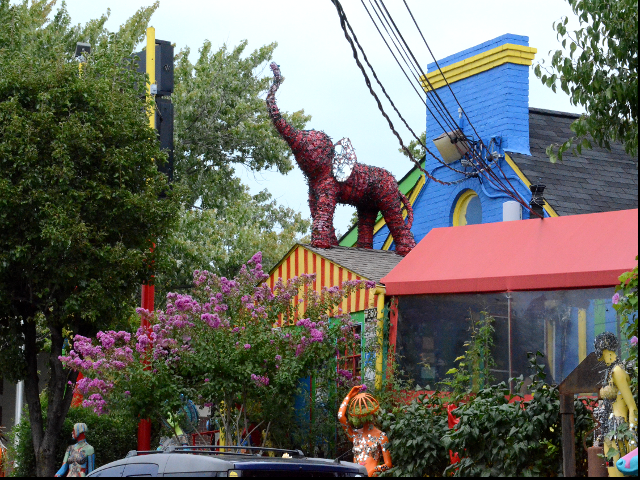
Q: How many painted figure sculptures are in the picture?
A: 3